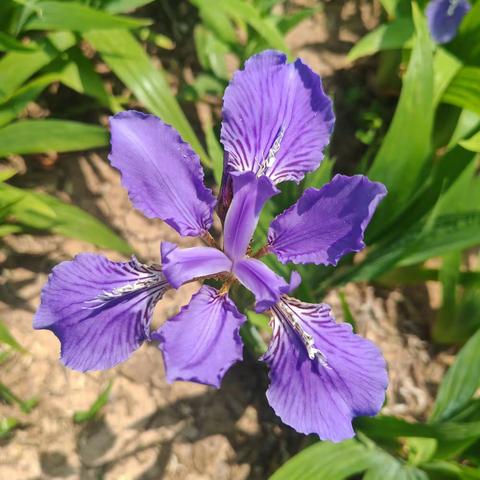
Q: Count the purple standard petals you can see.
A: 3